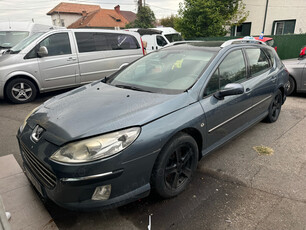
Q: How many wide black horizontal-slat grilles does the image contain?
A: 1